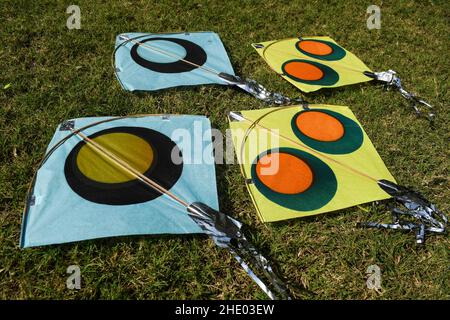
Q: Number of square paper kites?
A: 4